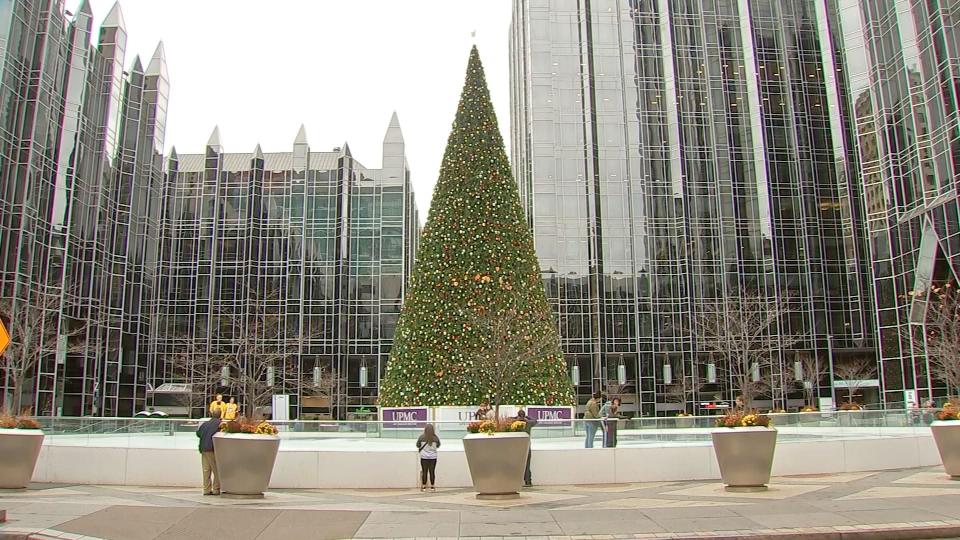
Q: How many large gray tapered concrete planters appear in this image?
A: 5